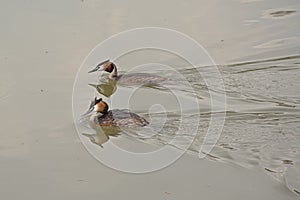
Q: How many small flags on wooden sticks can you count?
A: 0